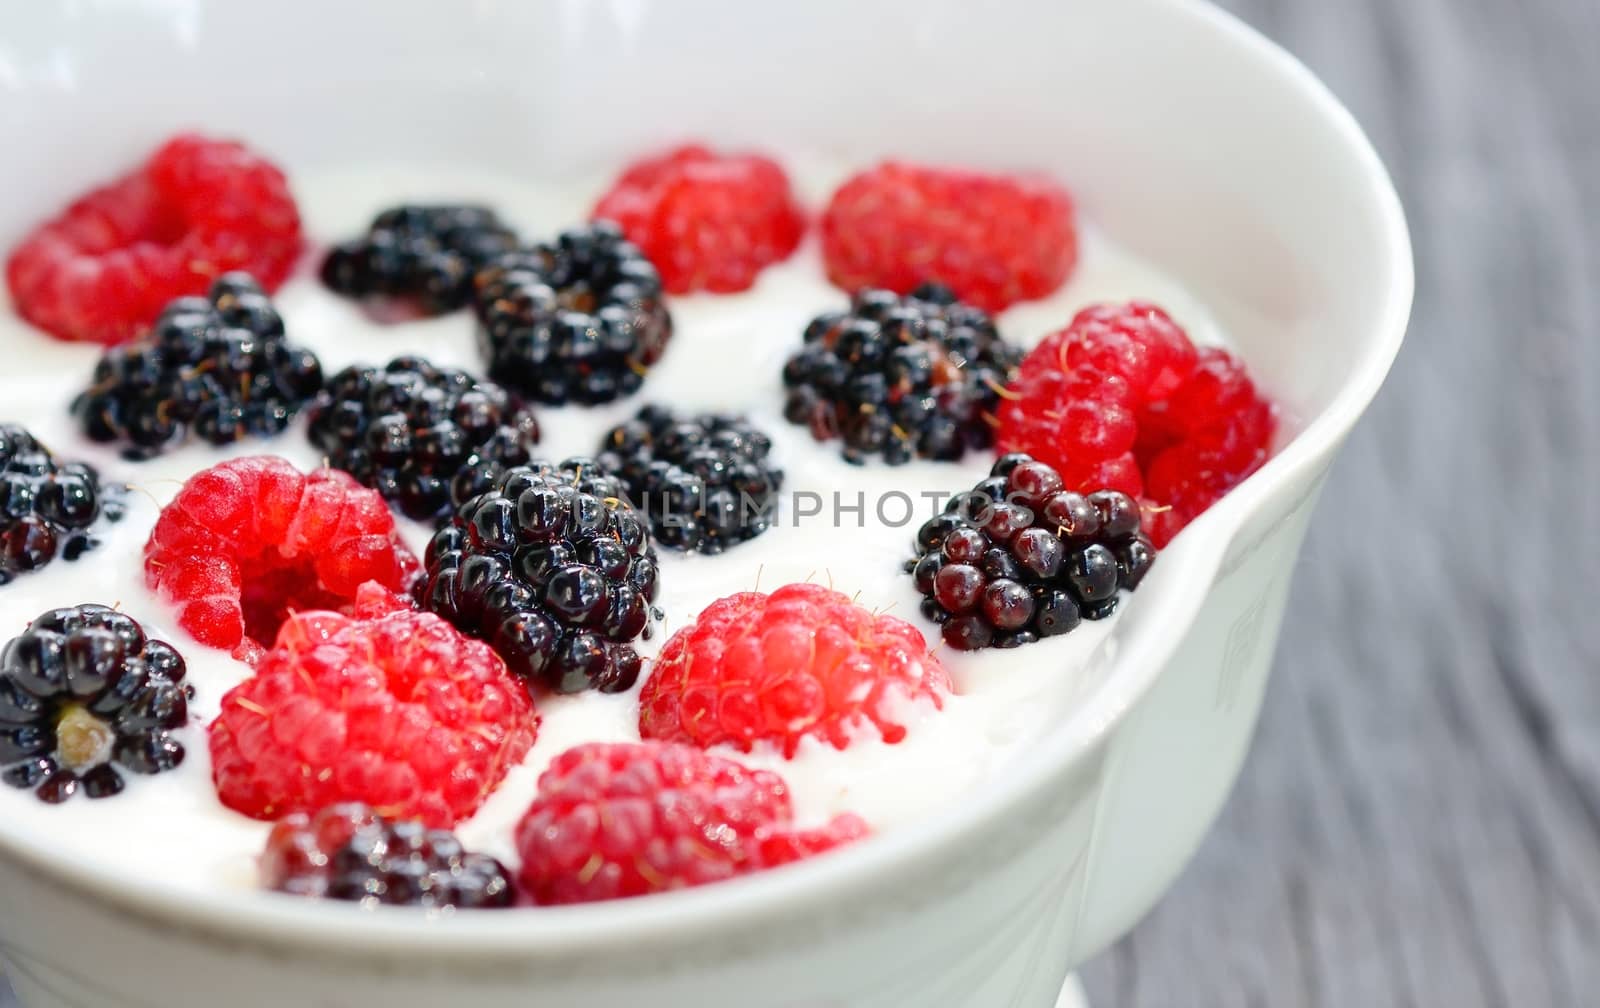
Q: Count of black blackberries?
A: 11